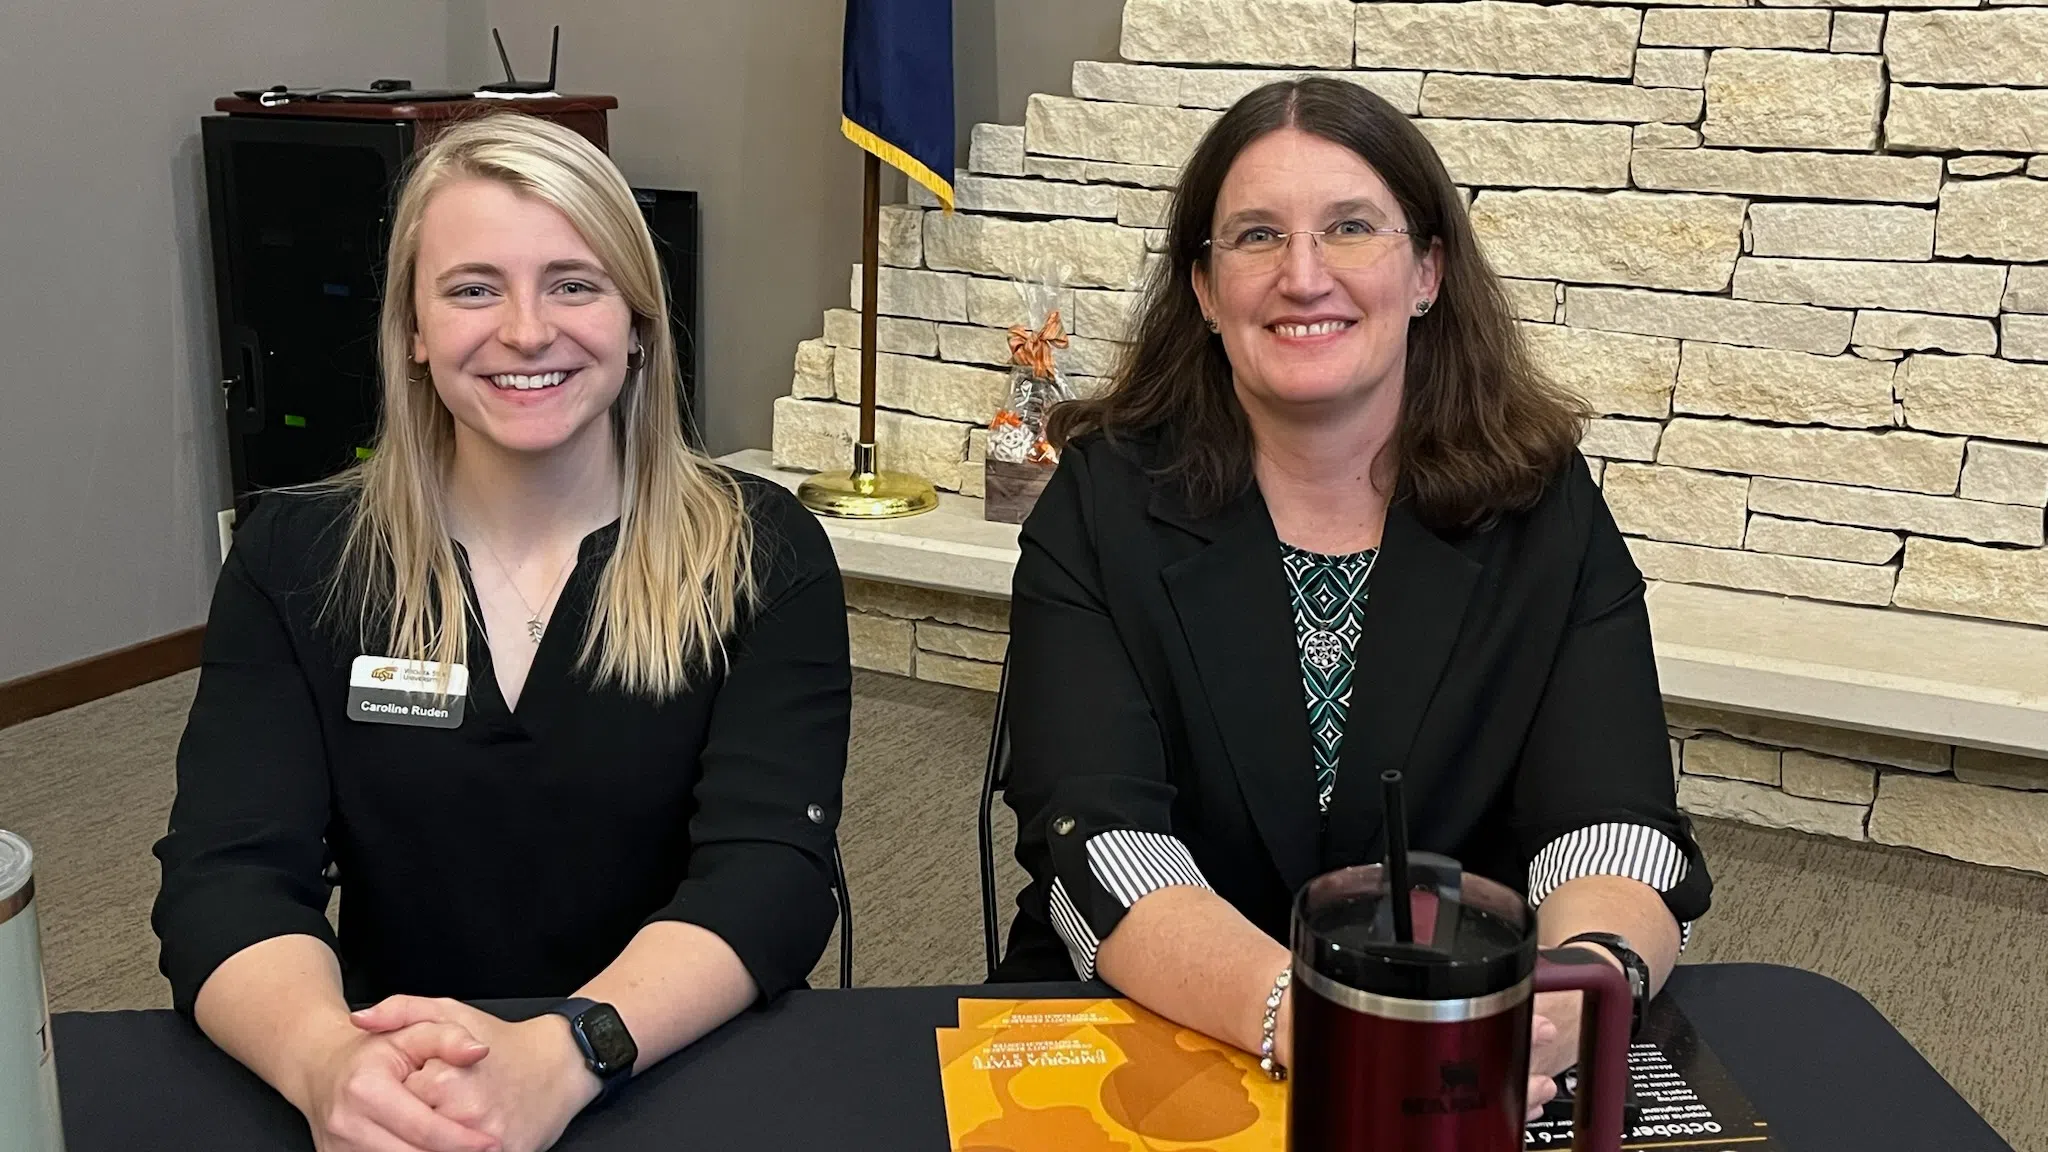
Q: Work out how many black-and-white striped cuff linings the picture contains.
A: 2